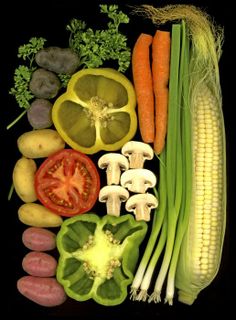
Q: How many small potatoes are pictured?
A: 9